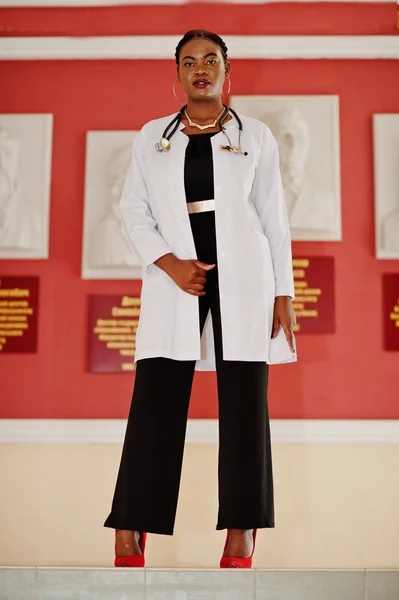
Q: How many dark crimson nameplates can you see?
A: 4